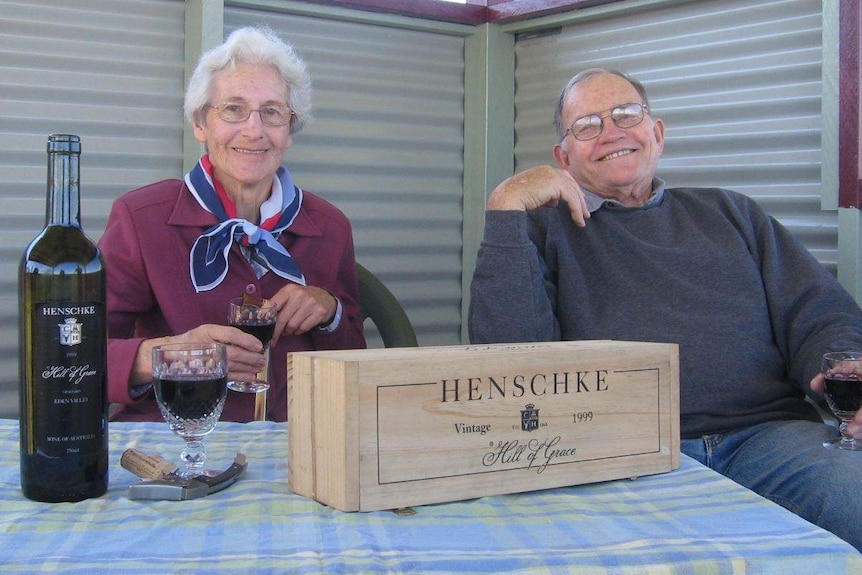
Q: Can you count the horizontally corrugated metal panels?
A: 3